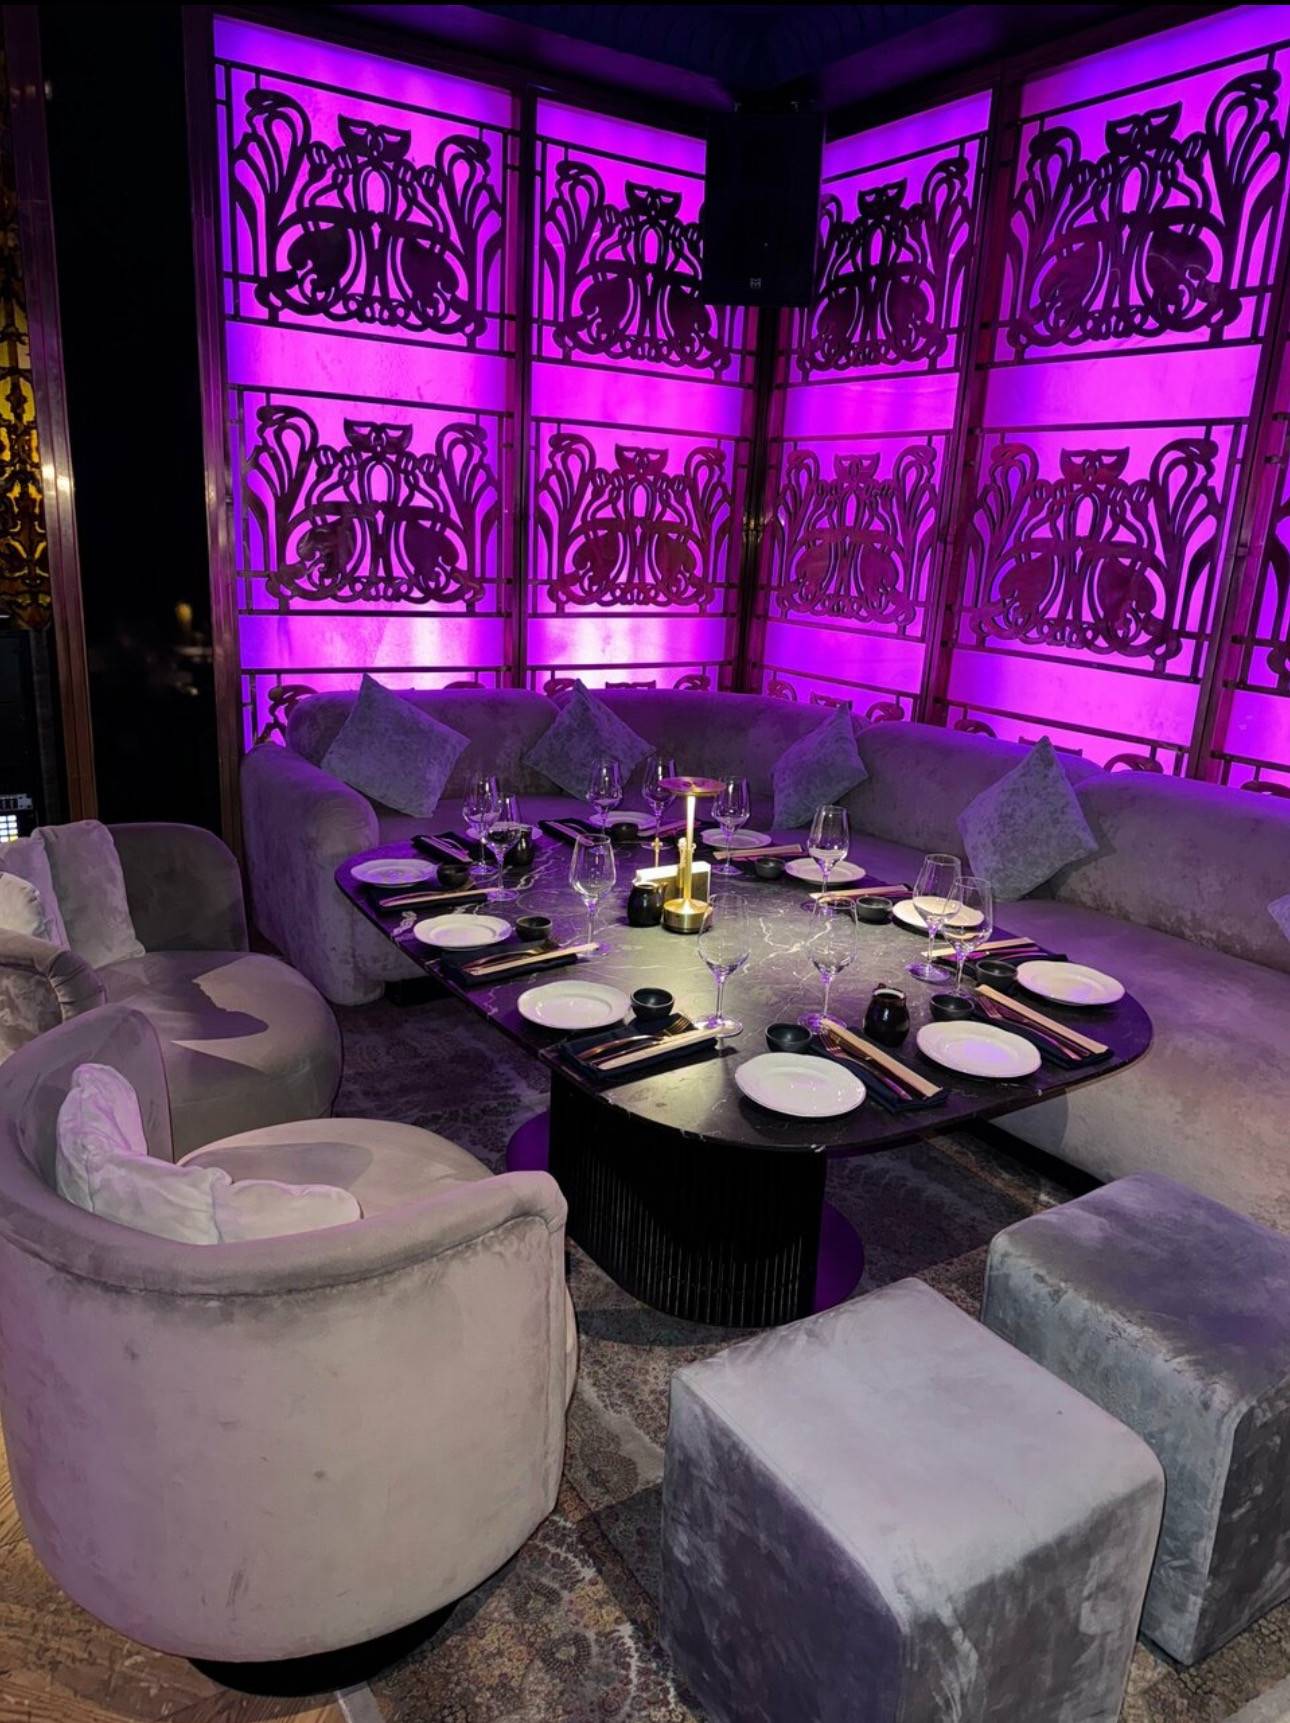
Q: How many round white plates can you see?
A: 11